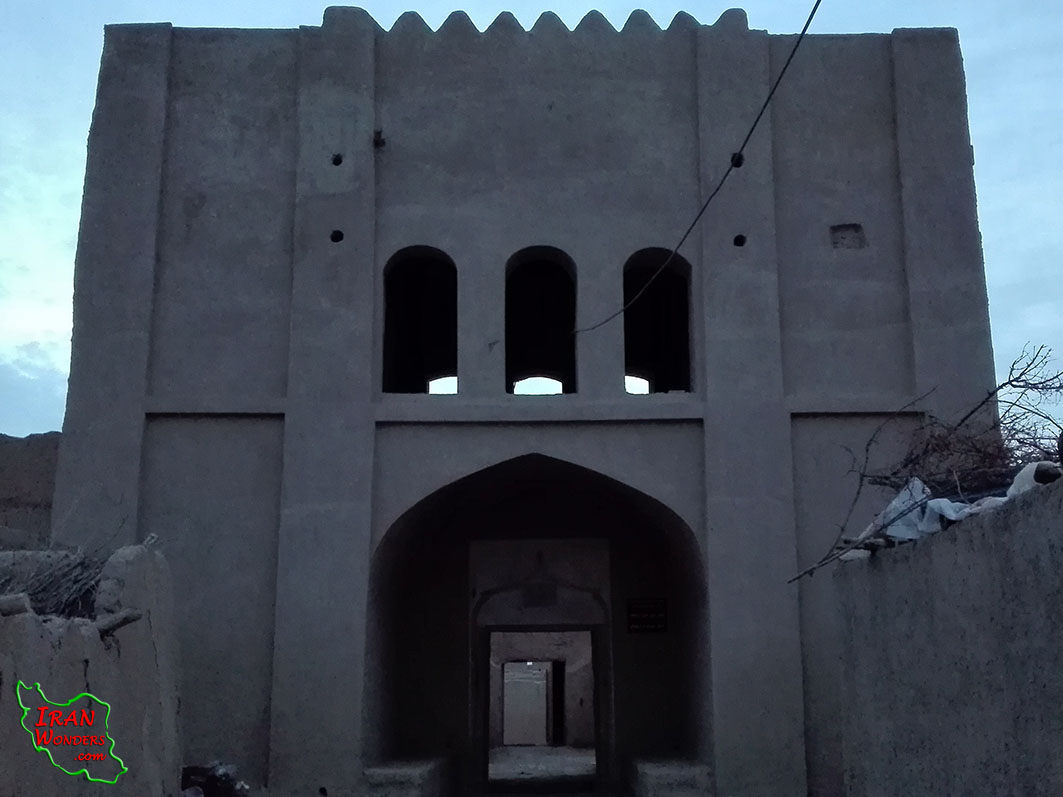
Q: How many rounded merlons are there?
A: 9